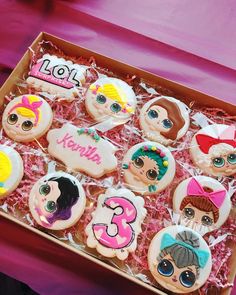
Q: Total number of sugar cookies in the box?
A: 12